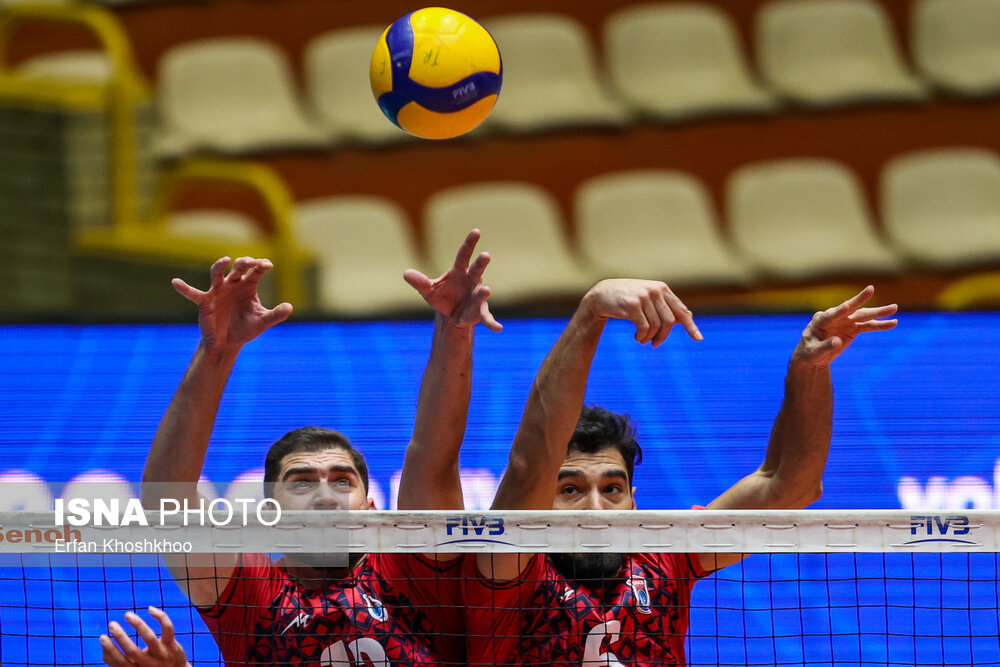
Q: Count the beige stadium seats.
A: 13